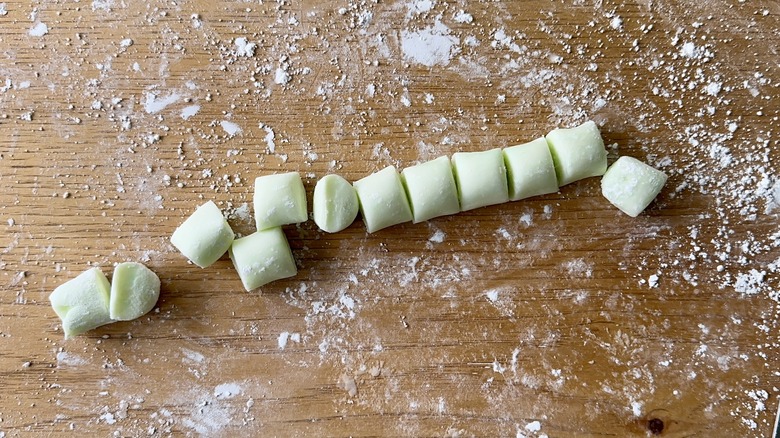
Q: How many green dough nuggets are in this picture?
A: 12